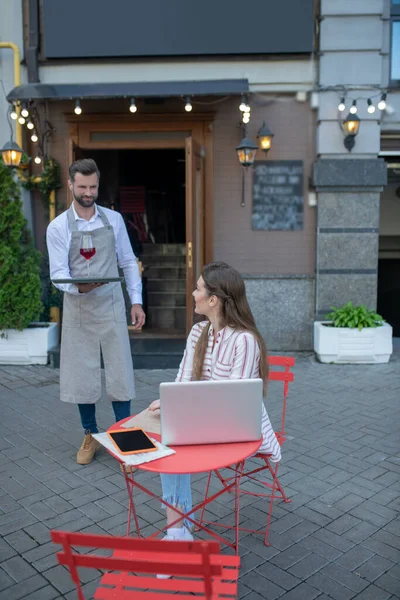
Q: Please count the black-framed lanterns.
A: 4